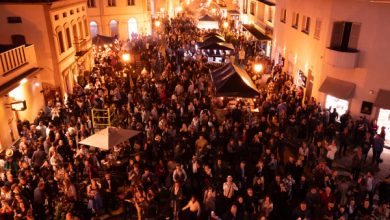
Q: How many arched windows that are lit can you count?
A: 3